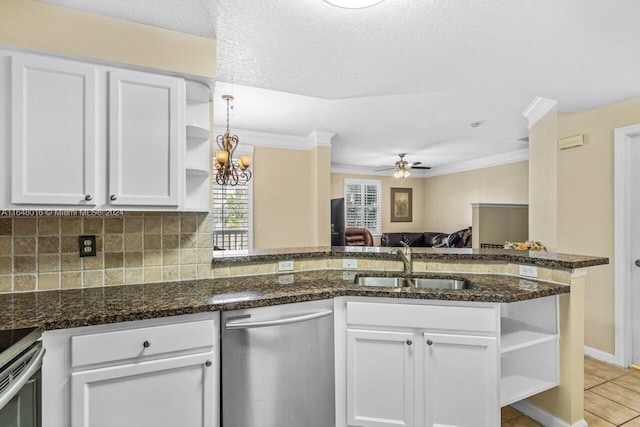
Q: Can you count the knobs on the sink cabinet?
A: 2